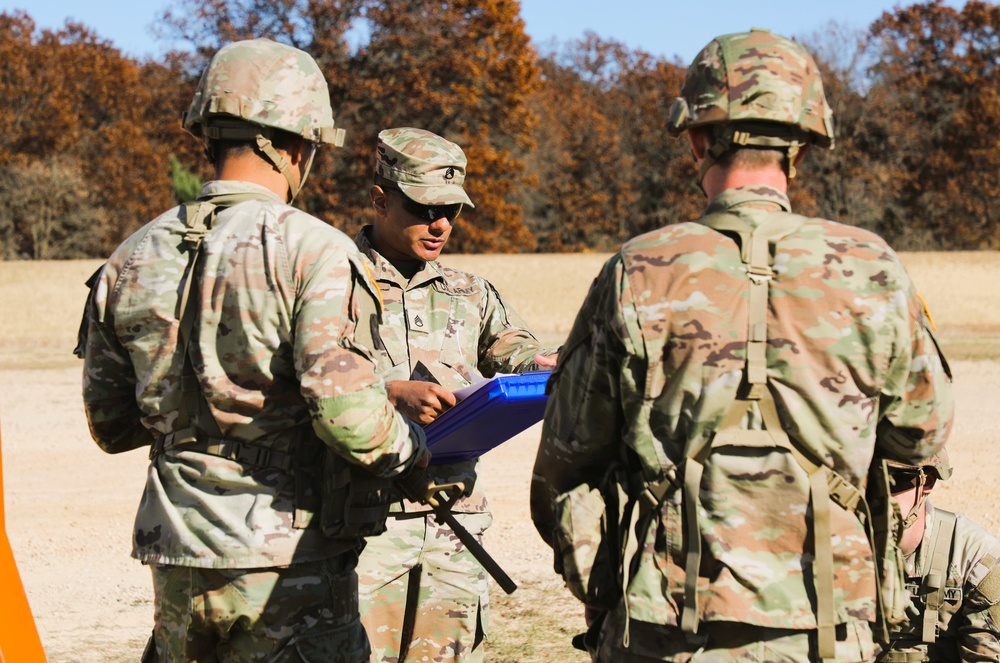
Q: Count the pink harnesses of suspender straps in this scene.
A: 0